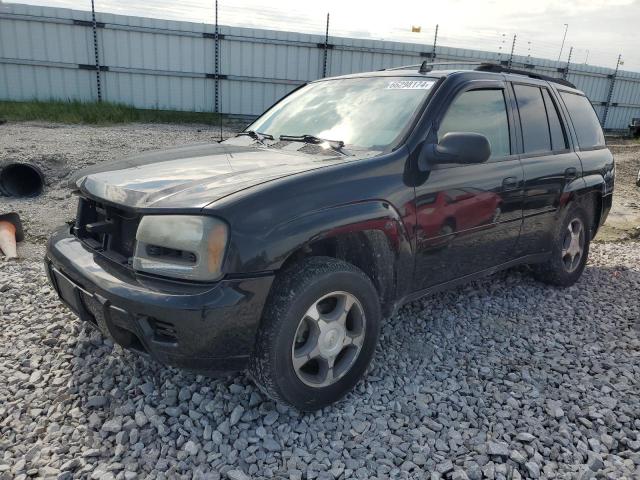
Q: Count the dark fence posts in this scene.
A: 7